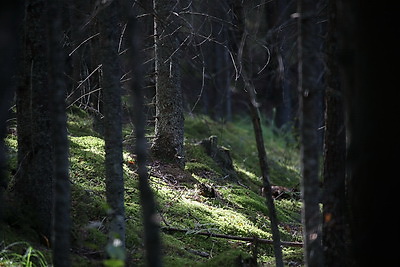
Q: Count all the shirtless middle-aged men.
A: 0